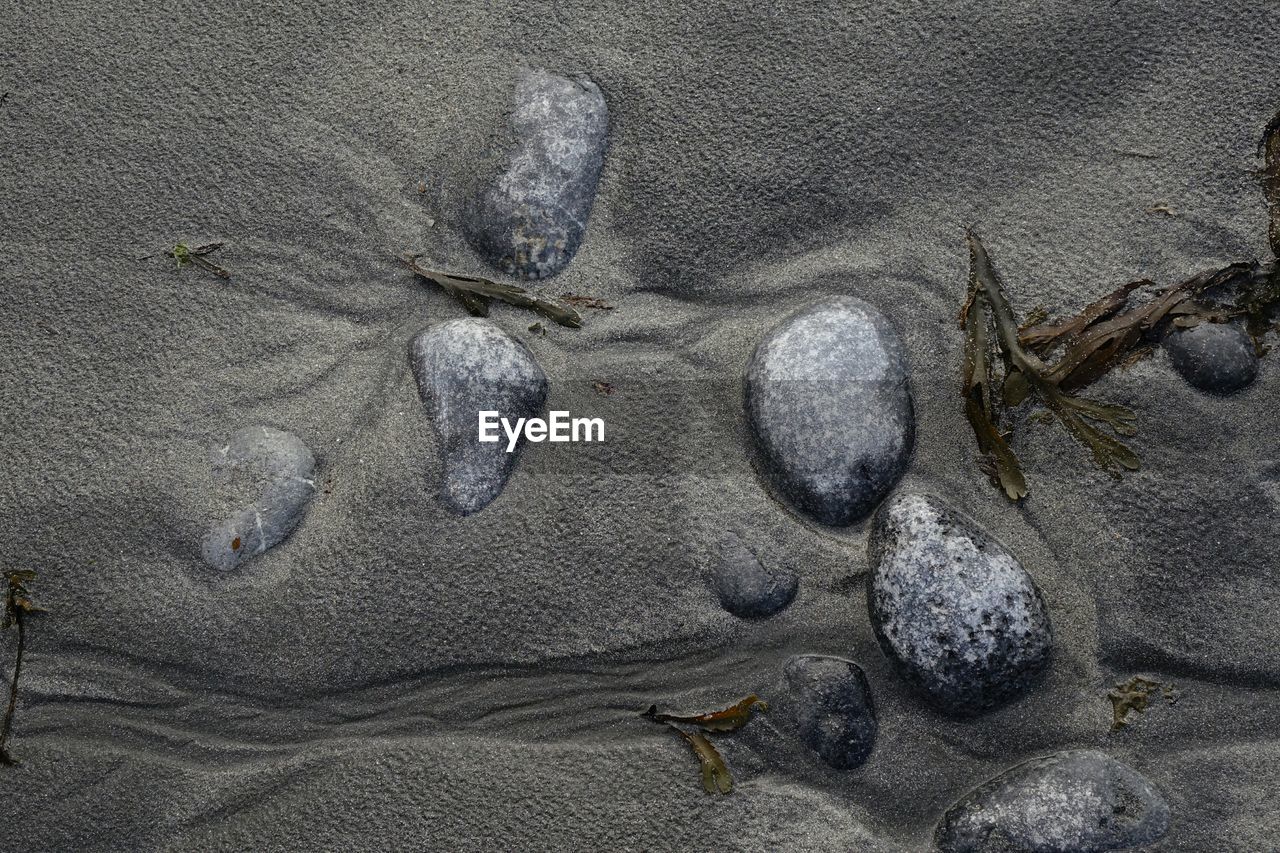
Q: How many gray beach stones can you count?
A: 9